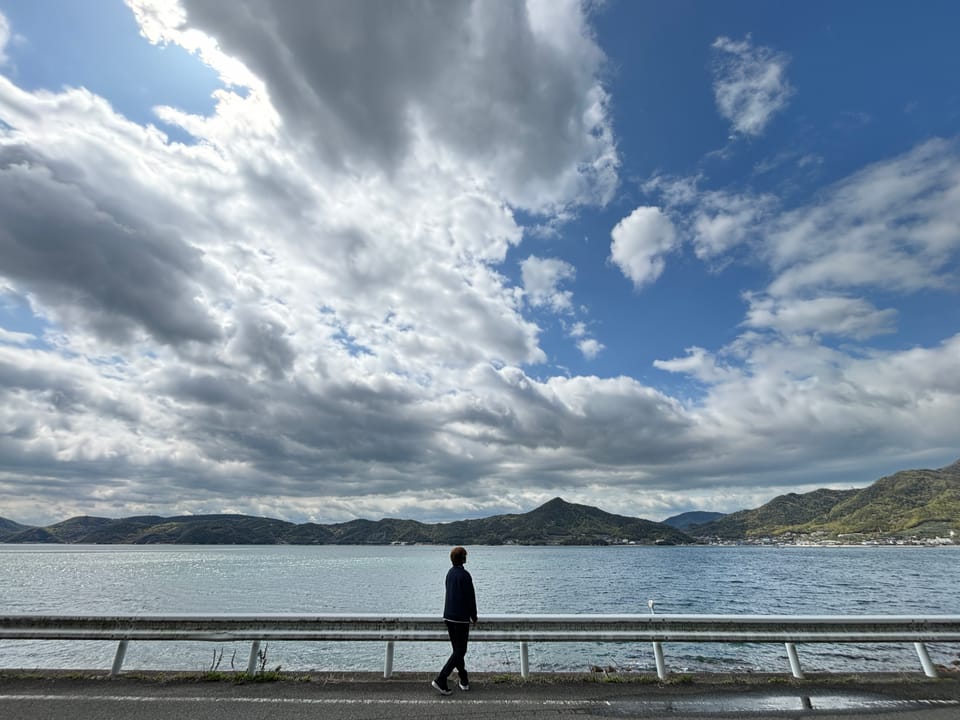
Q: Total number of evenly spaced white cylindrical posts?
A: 7